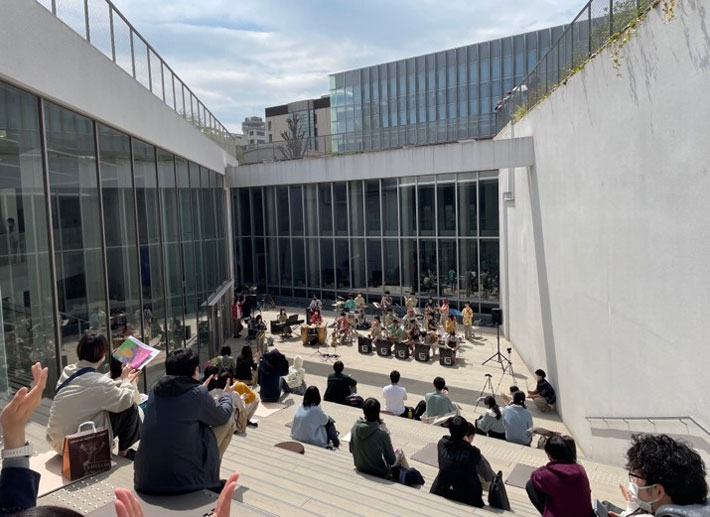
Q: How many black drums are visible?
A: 5